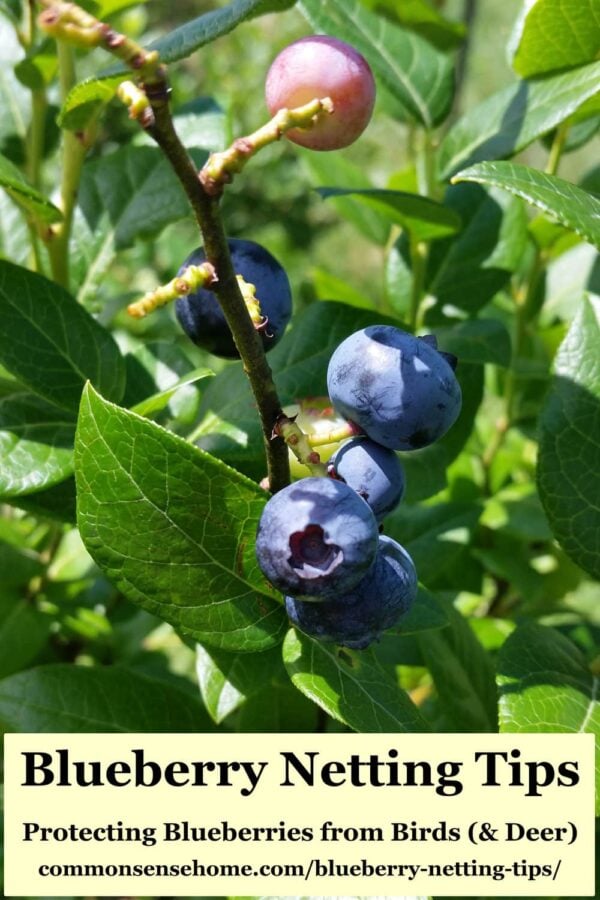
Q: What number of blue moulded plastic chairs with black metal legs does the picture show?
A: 0